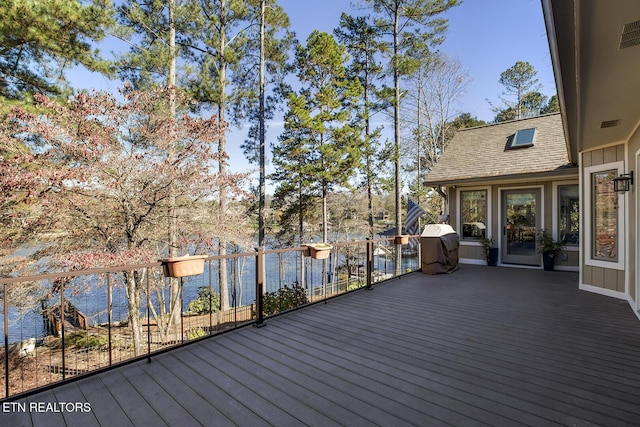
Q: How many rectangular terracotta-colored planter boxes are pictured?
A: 3